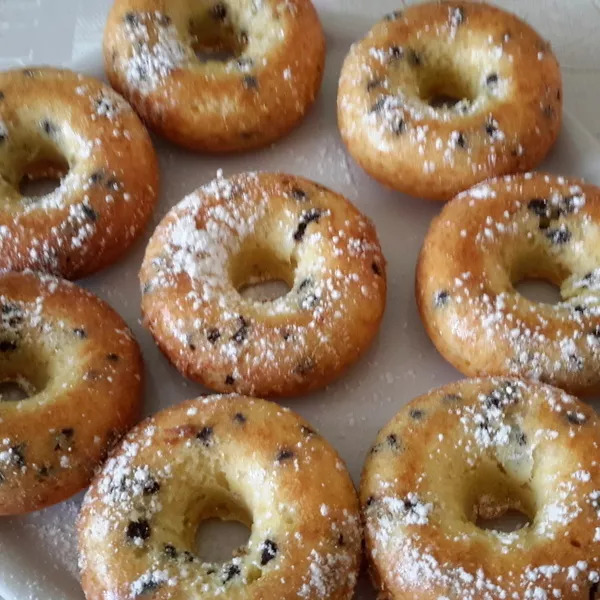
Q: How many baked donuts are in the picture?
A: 8